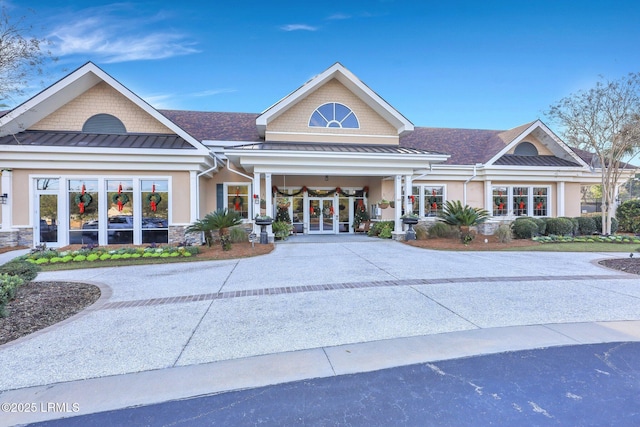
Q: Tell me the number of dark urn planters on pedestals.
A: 2